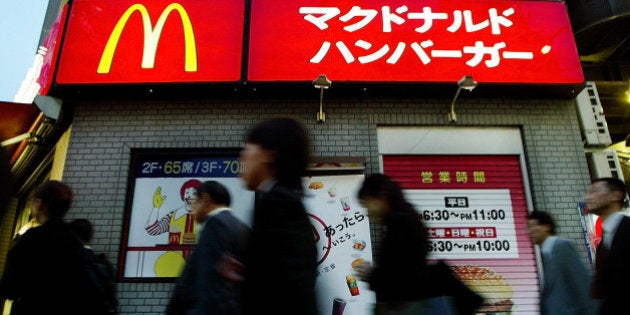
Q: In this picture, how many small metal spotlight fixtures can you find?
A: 2